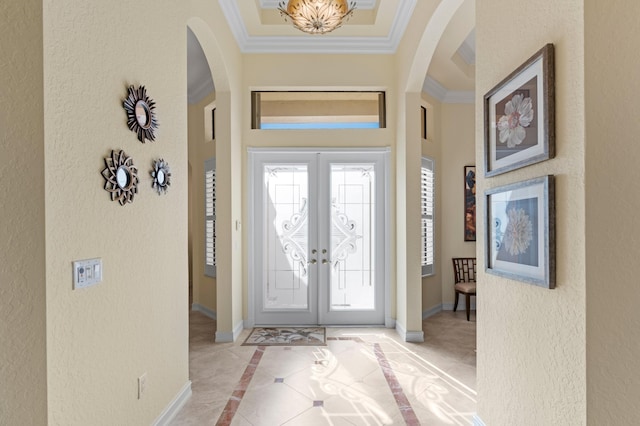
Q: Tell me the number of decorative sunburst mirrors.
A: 3